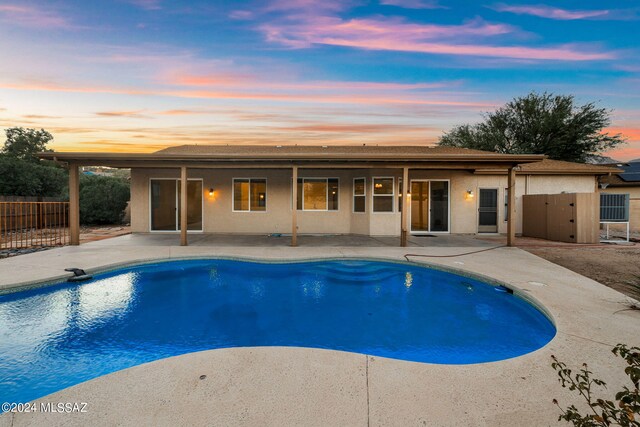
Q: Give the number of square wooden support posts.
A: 5